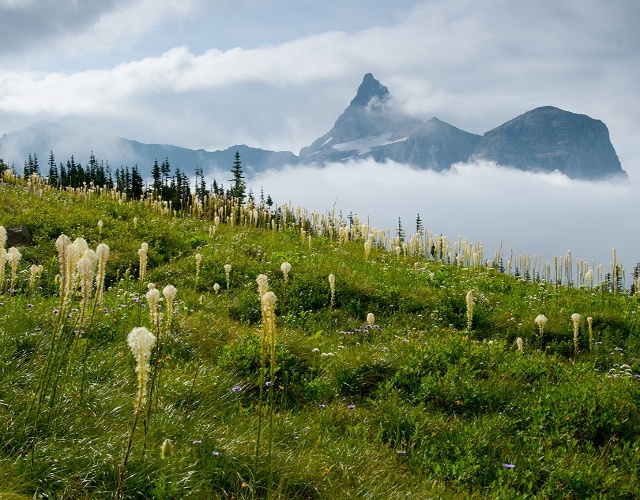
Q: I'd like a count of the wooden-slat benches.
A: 0